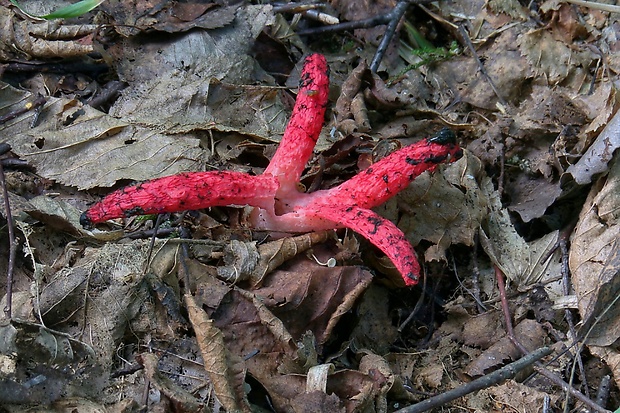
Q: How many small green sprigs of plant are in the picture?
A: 2